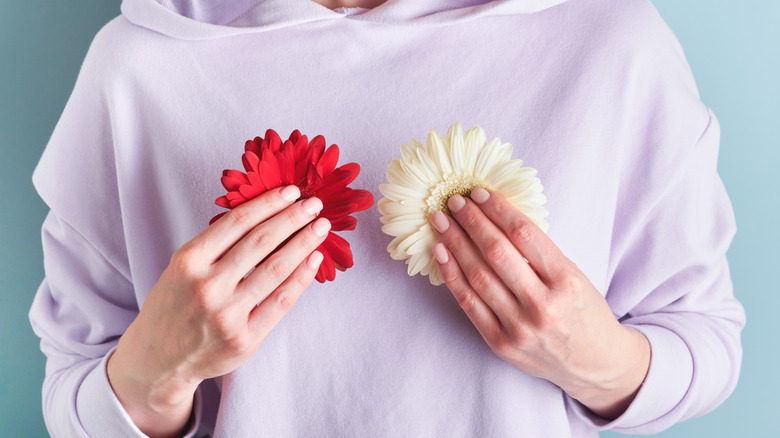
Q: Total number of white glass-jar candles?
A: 0